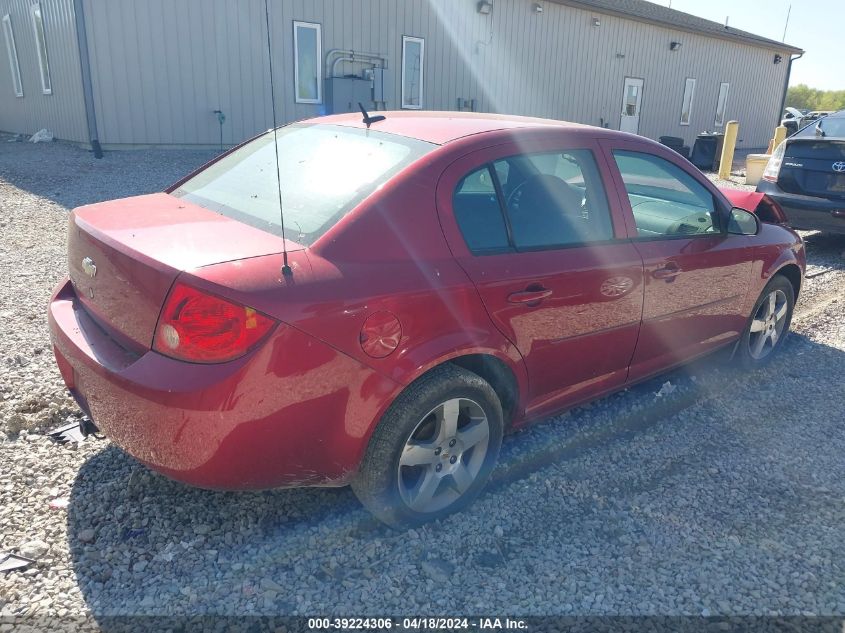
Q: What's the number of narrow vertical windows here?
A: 6